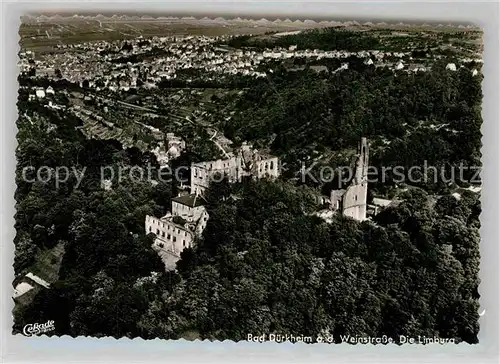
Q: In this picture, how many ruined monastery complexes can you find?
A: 1